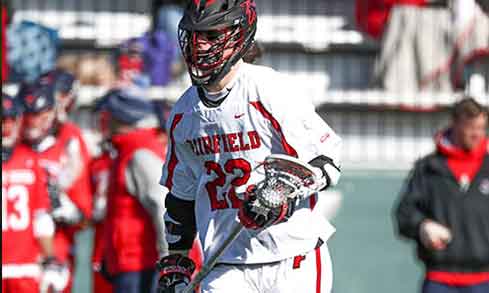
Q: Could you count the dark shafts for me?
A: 1